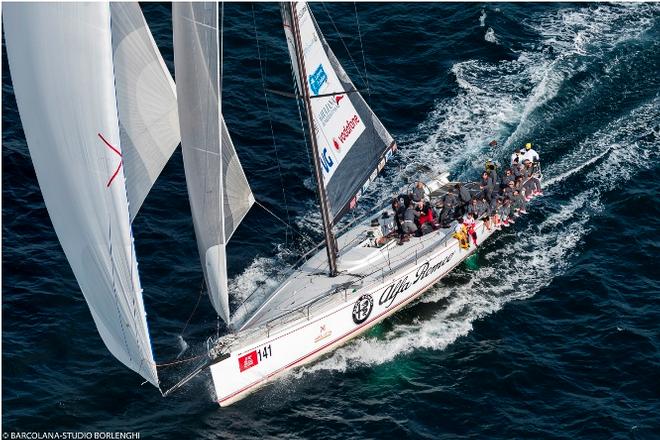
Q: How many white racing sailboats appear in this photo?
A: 1